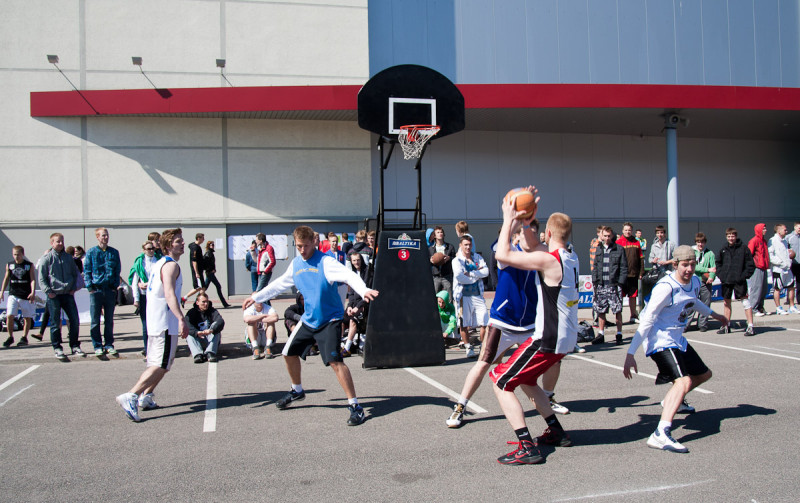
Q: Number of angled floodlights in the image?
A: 3